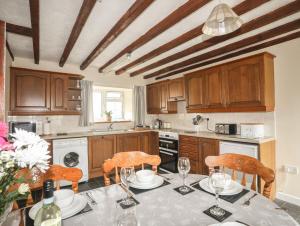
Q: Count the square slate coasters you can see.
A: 3